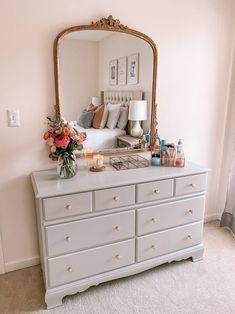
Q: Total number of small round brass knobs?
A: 12